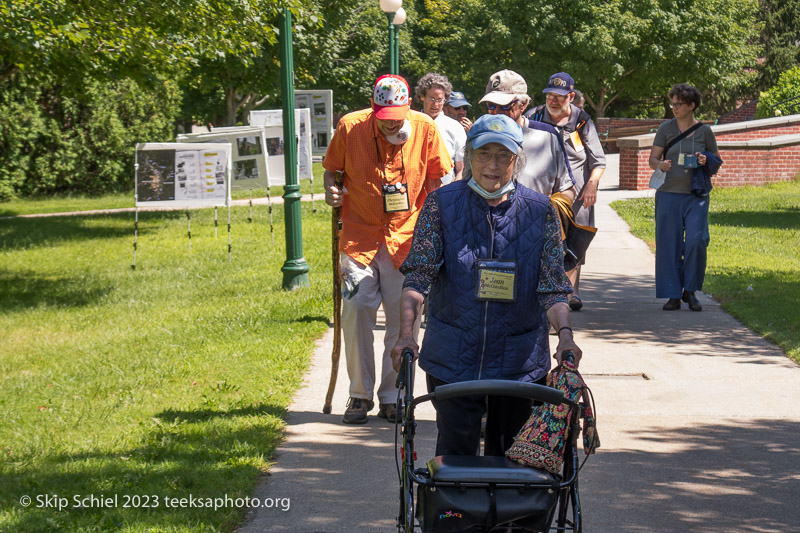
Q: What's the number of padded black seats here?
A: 1